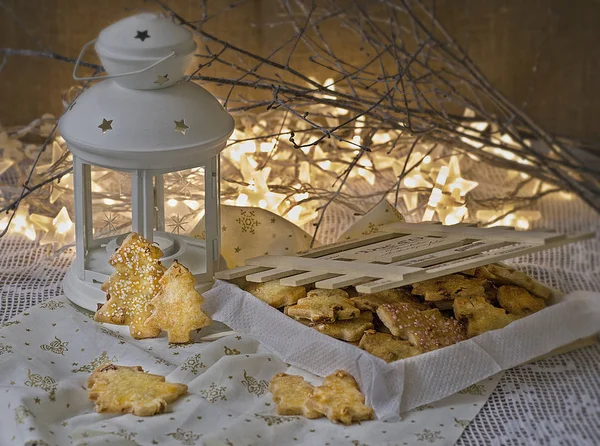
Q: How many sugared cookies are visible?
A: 2